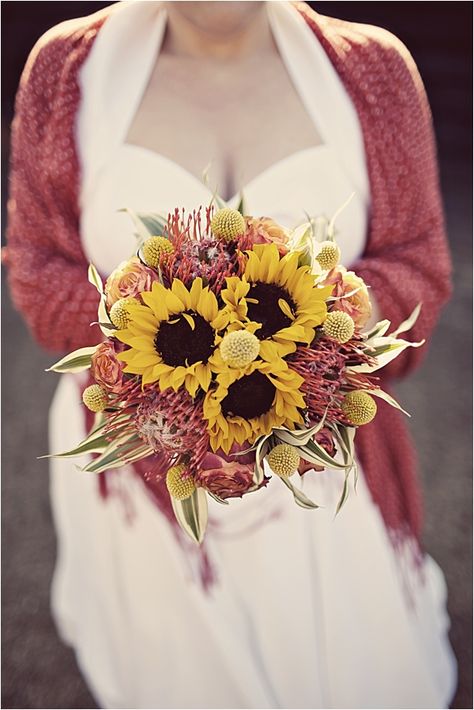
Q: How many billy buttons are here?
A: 10